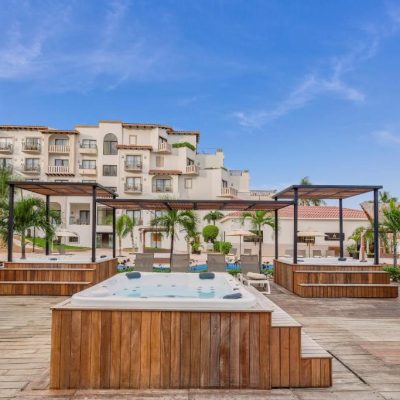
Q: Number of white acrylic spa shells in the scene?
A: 3